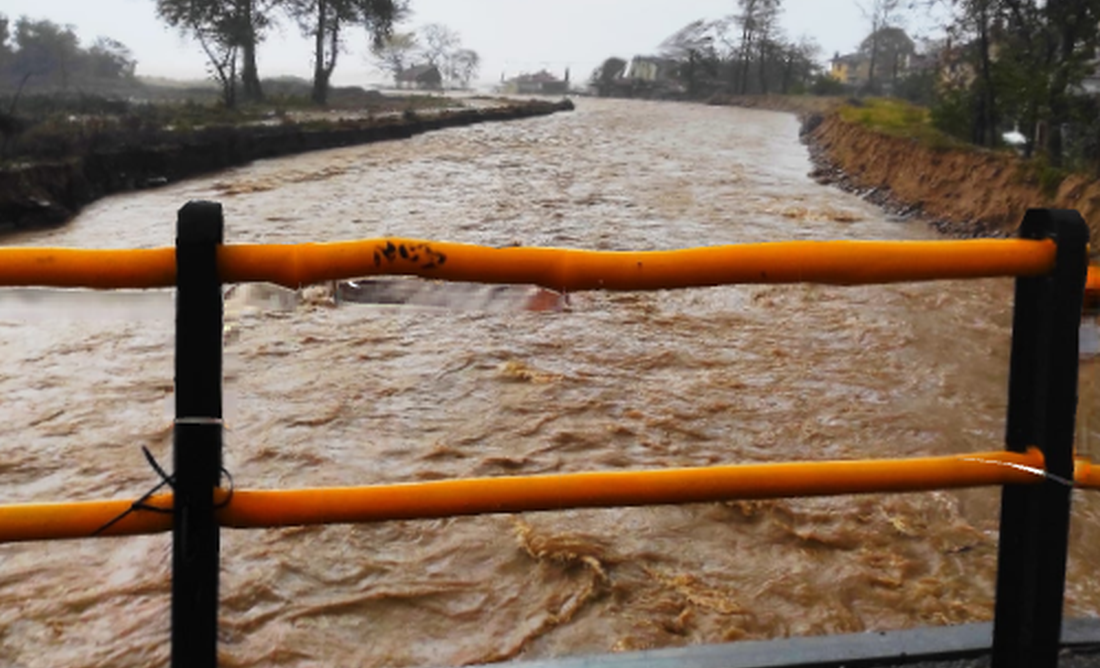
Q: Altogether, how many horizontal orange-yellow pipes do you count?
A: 2